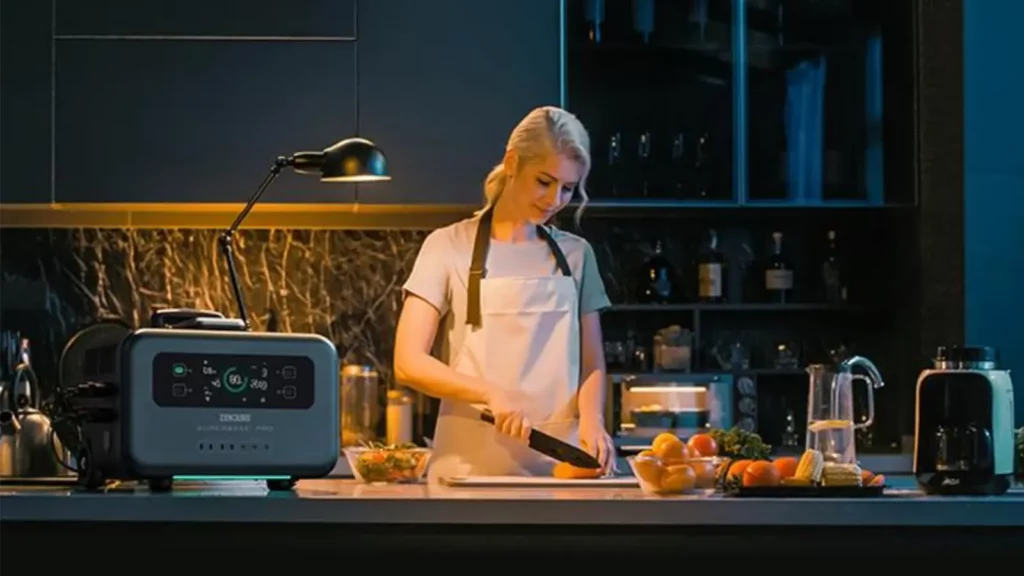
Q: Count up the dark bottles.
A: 4